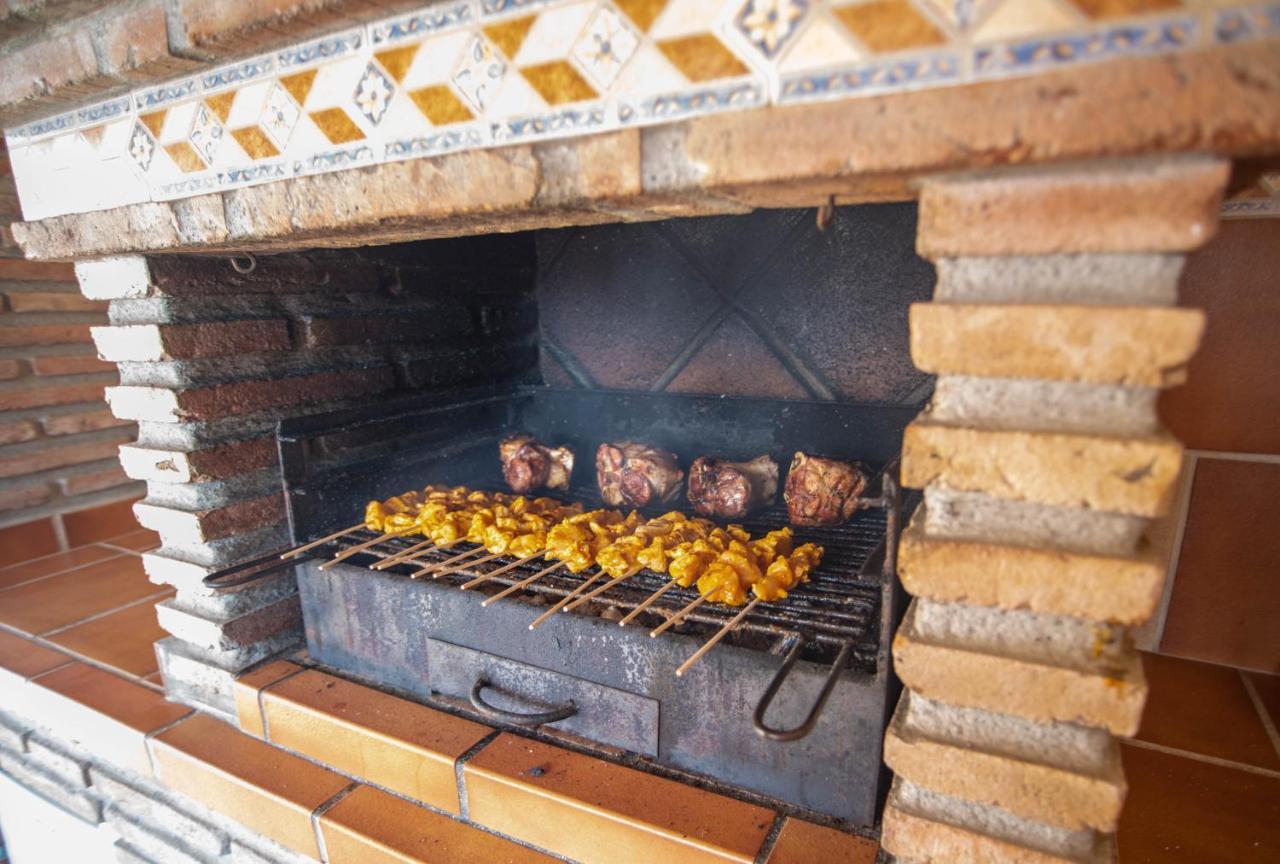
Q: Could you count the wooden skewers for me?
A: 14